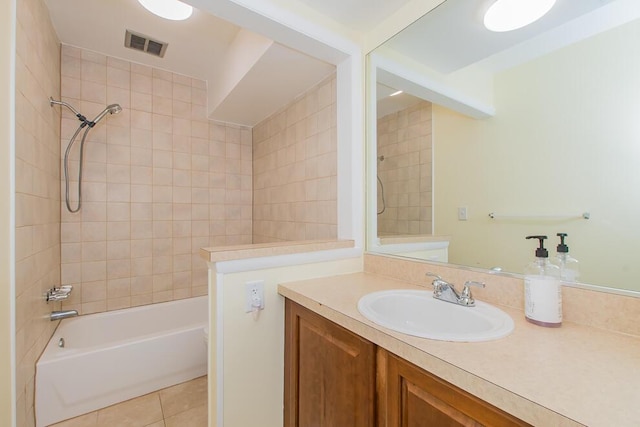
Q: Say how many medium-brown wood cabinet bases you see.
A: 1